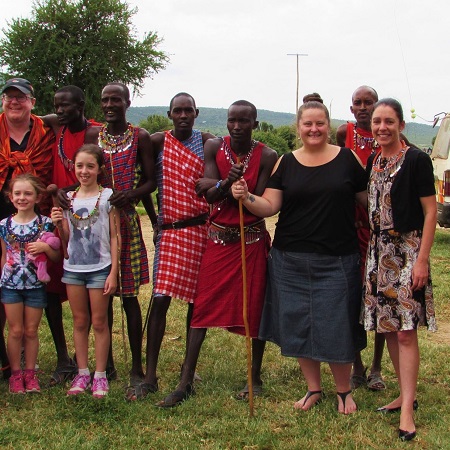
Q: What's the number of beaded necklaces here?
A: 7